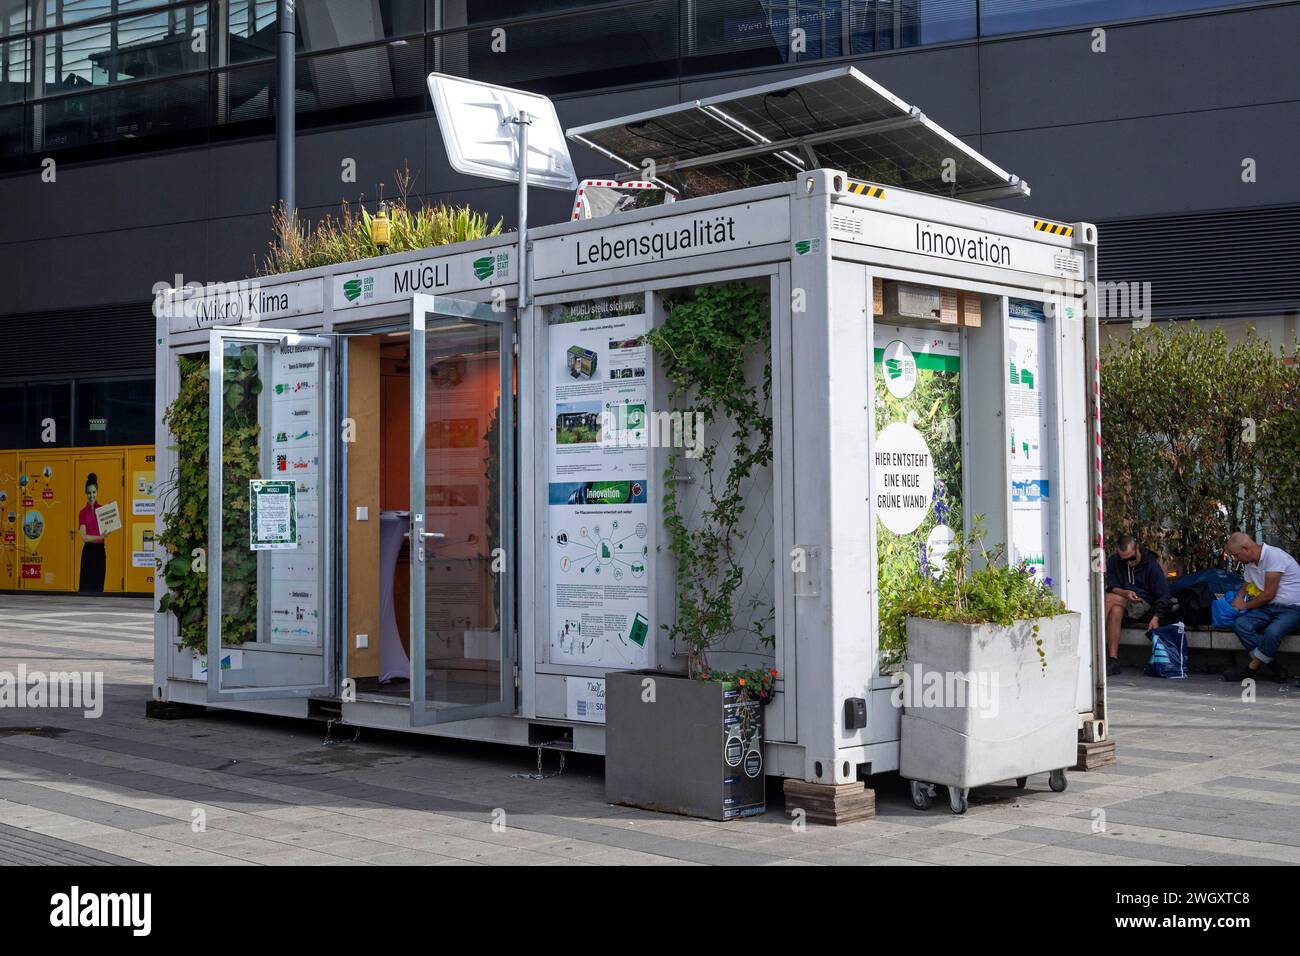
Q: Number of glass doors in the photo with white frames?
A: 2